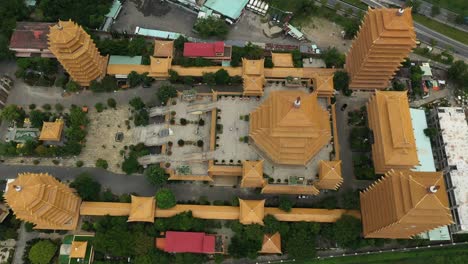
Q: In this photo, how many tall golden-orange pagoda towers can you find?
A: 4